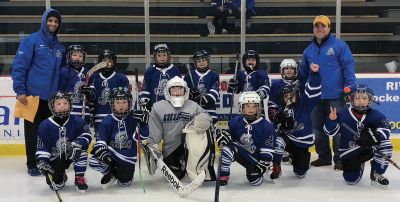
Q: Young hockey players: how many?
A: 12